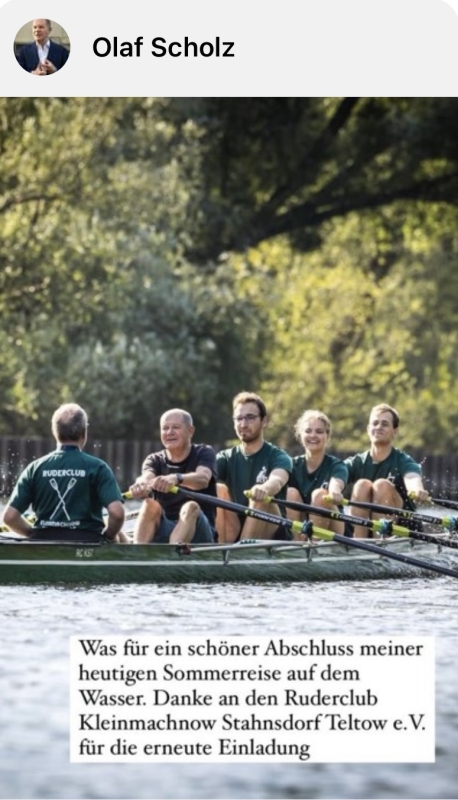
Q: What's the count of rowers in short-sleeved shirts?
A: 5